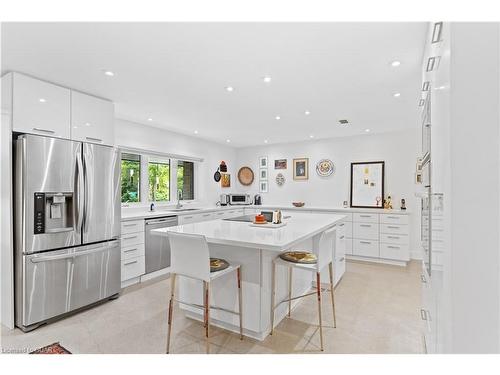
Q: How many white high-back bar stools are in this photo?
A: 2